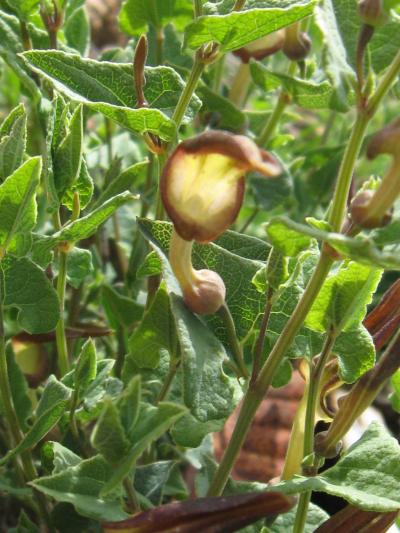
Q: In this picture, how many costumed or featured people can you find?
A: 0